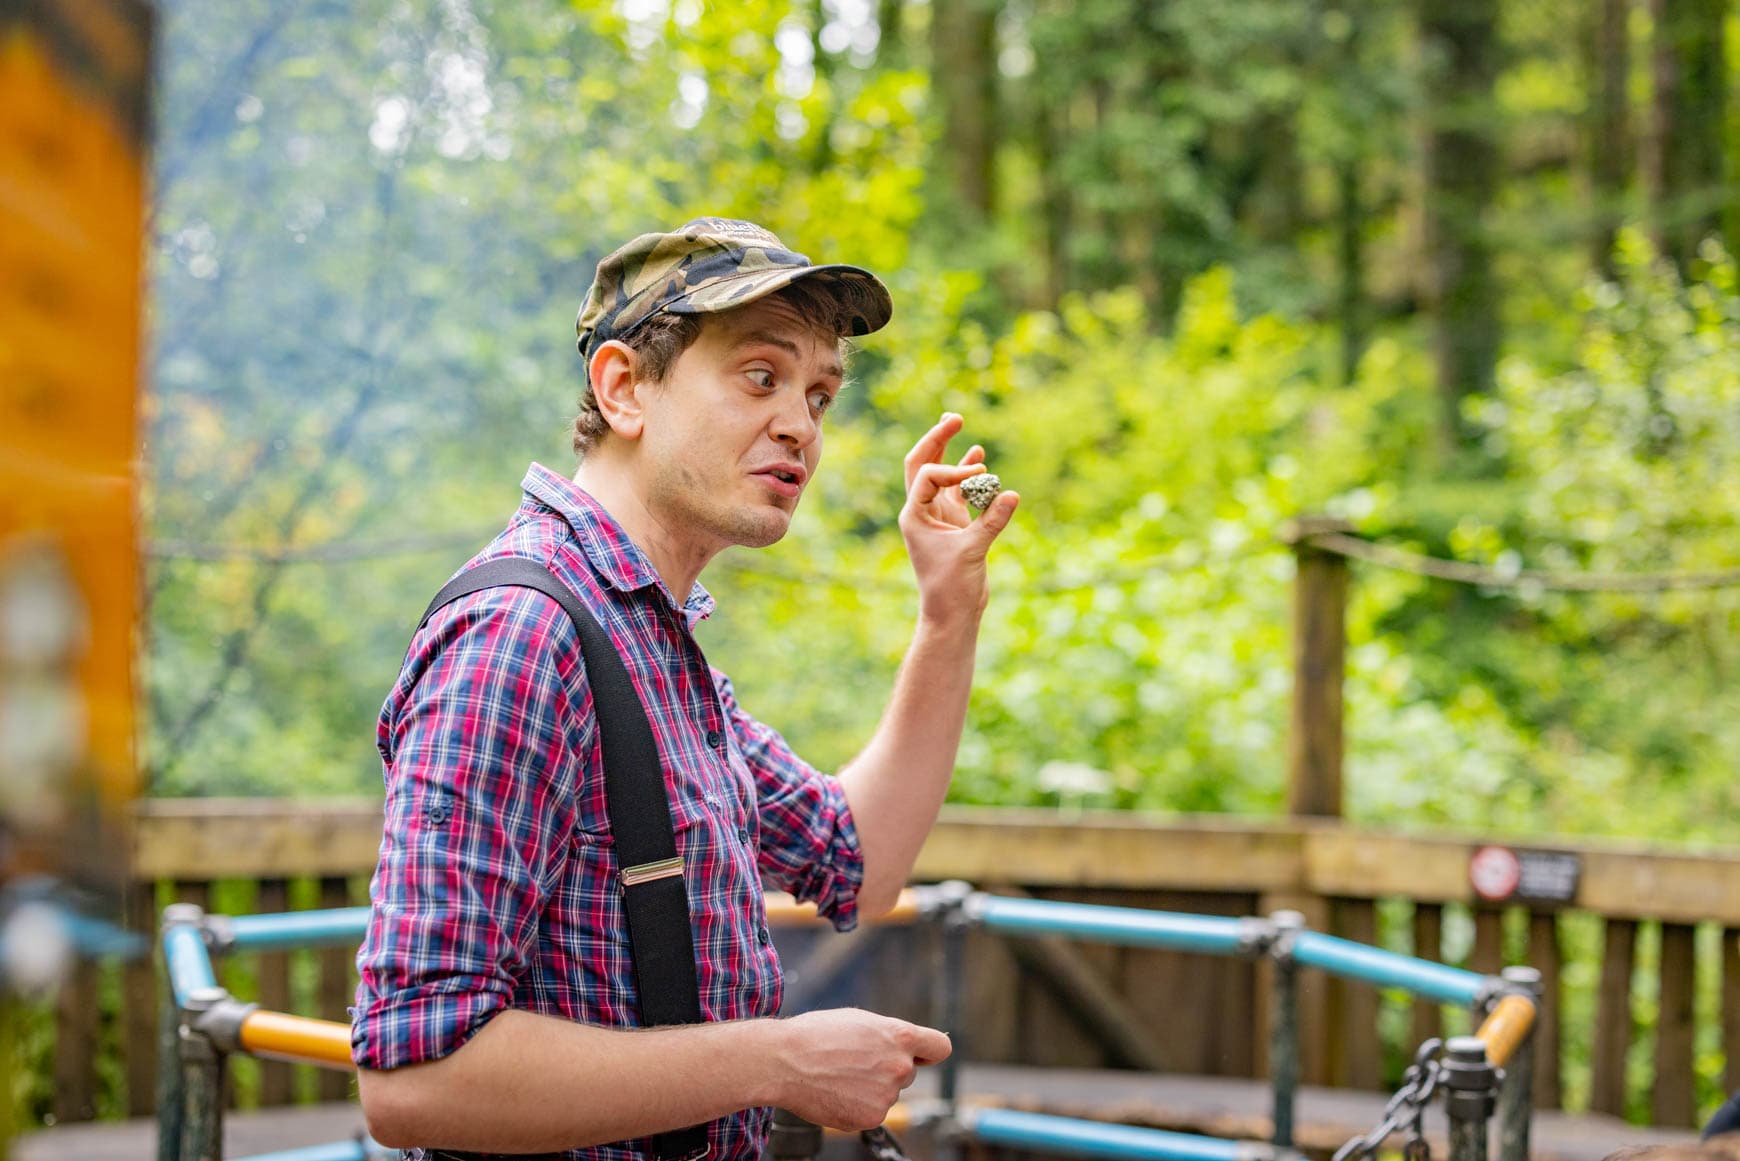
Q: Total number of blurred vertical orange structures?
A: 1